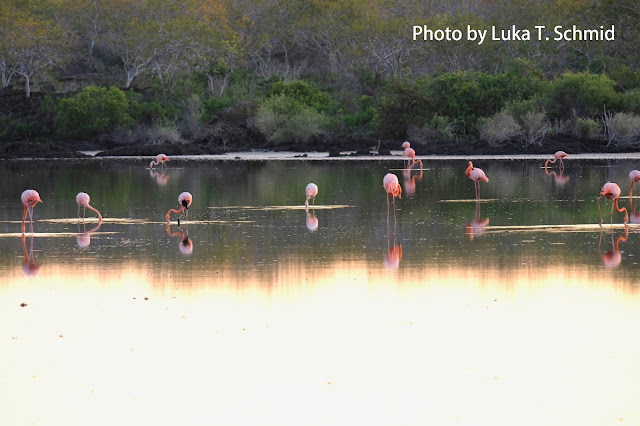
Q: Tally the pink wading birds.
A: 12